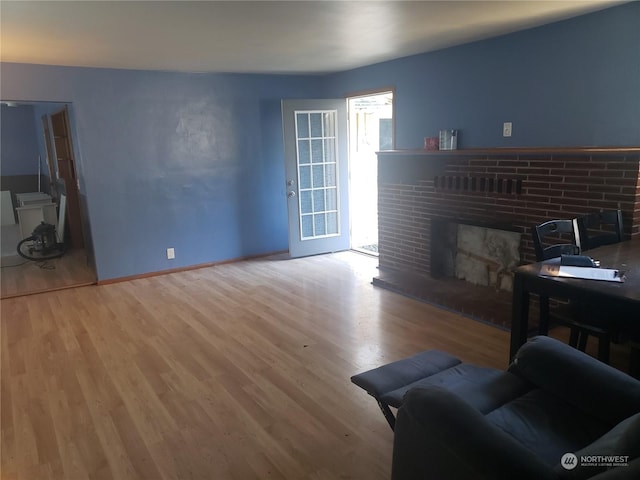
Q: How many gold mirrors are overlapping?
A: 0